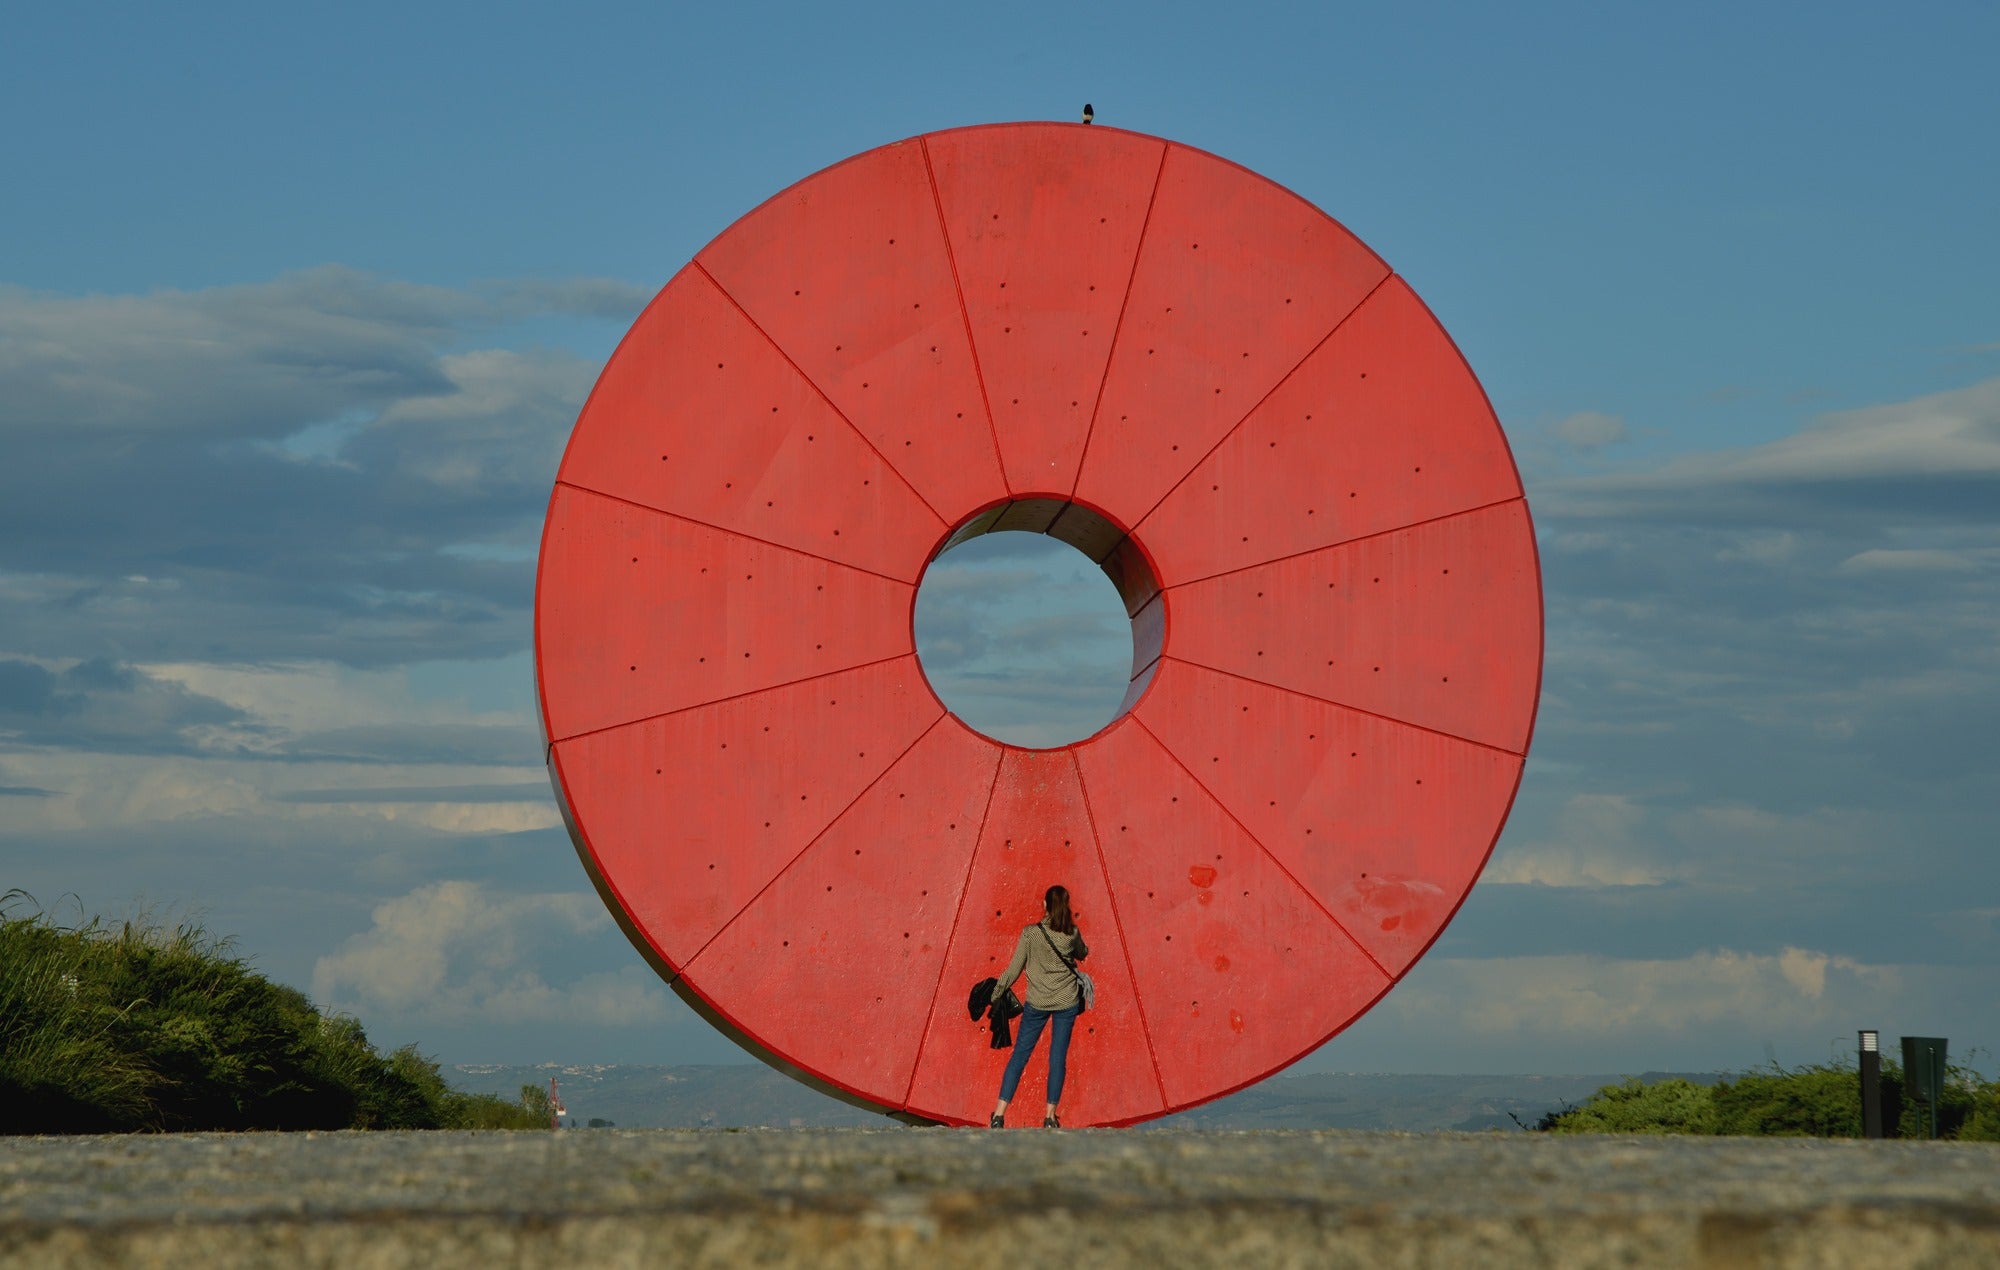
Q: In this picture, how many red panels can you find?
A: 12